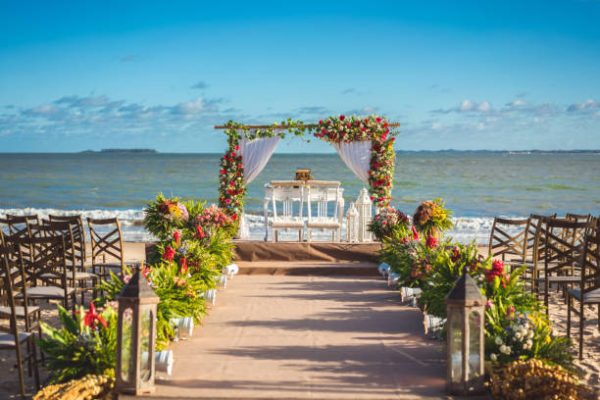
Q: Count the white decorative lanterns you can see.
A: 2